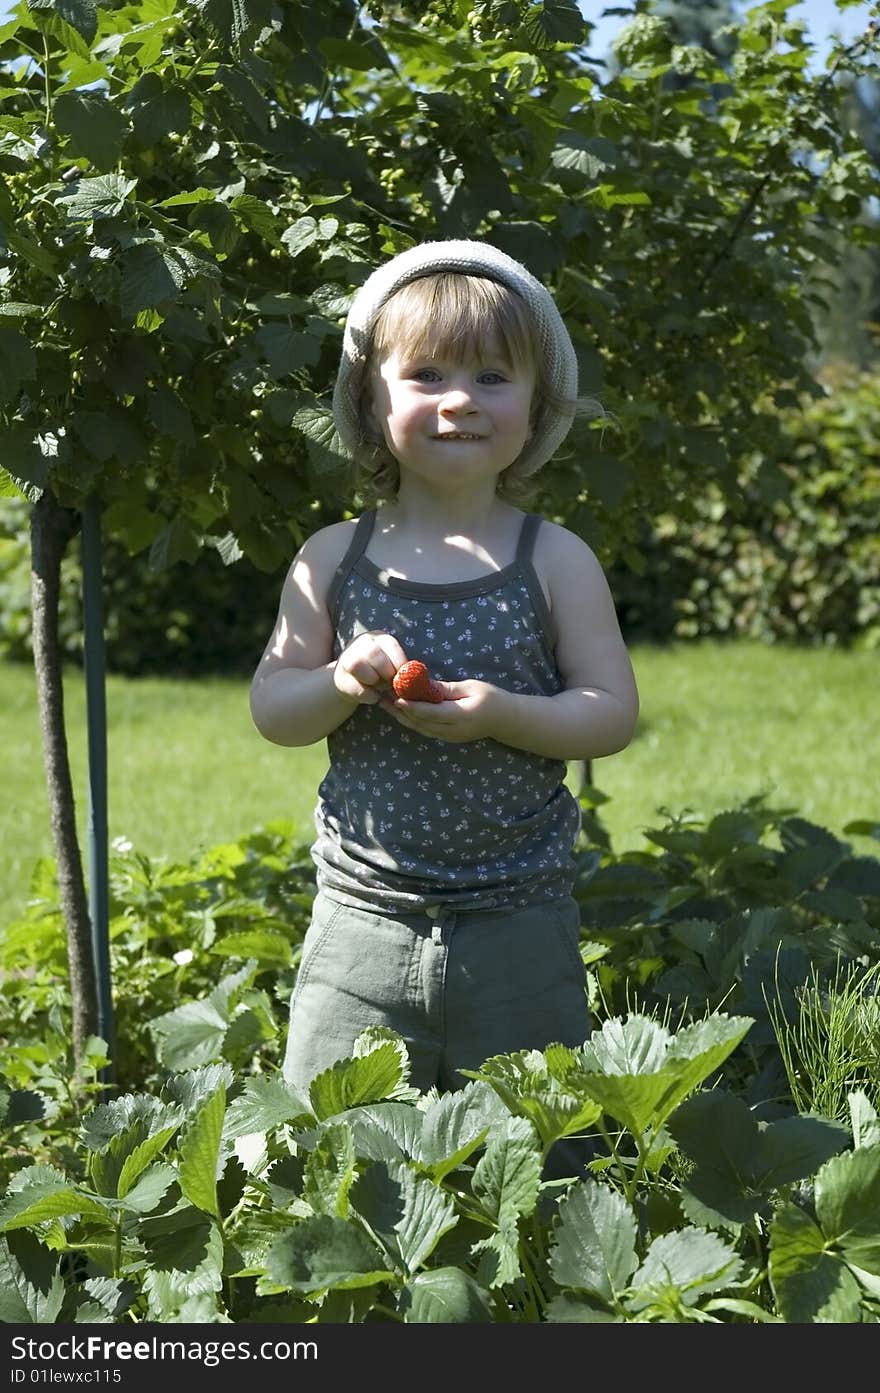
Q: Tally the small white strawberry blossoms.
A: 2